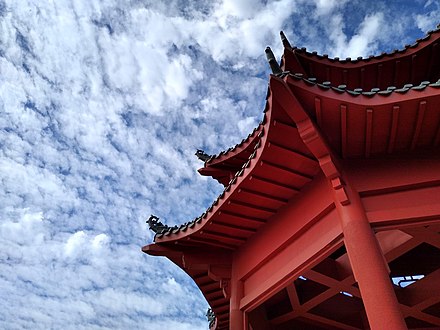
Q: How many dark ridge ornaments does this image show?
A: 5